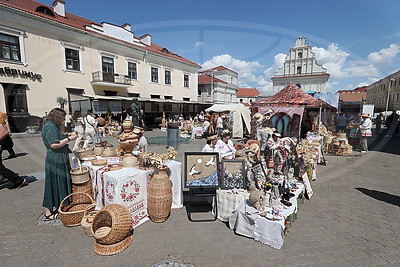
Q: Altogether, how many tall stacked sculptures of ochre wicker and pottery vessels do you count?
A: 1